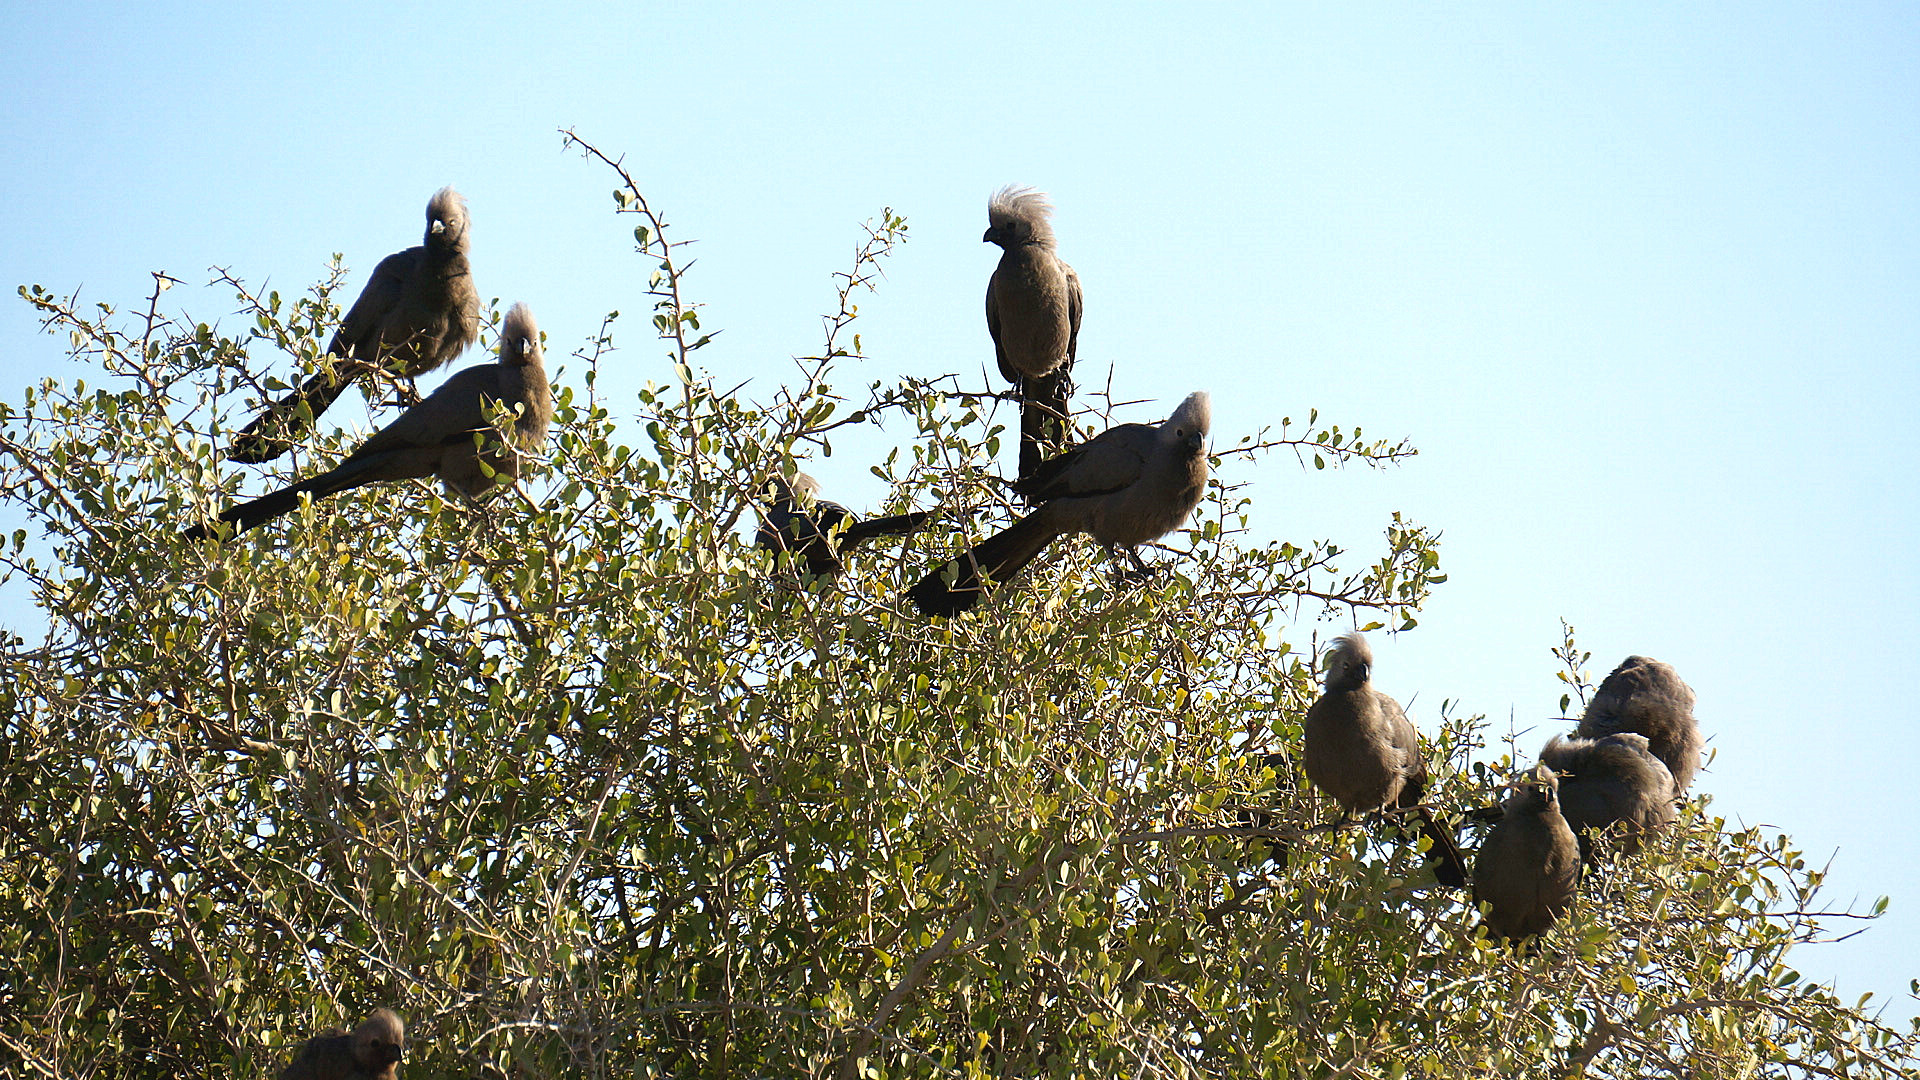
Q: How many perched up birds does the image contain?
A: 10